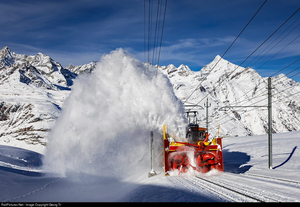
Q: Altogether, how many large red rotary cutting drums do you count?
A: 2